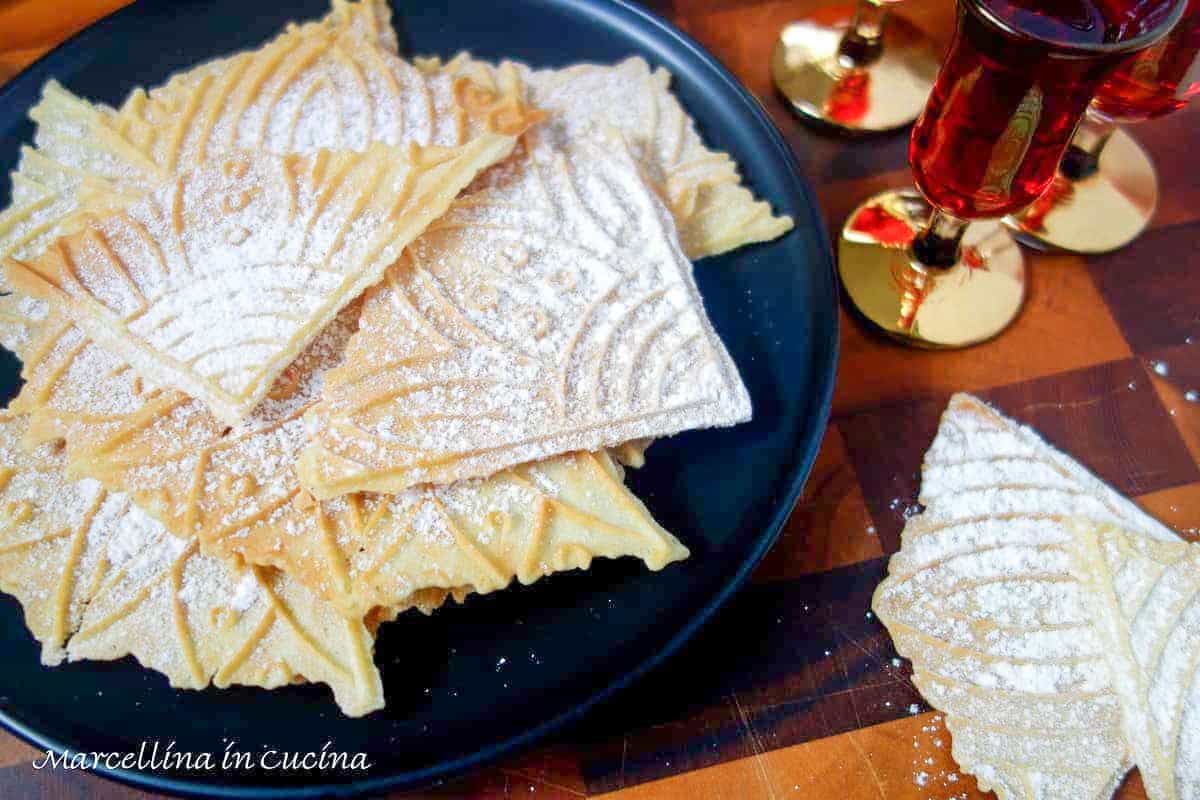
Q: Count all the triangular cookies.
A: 1